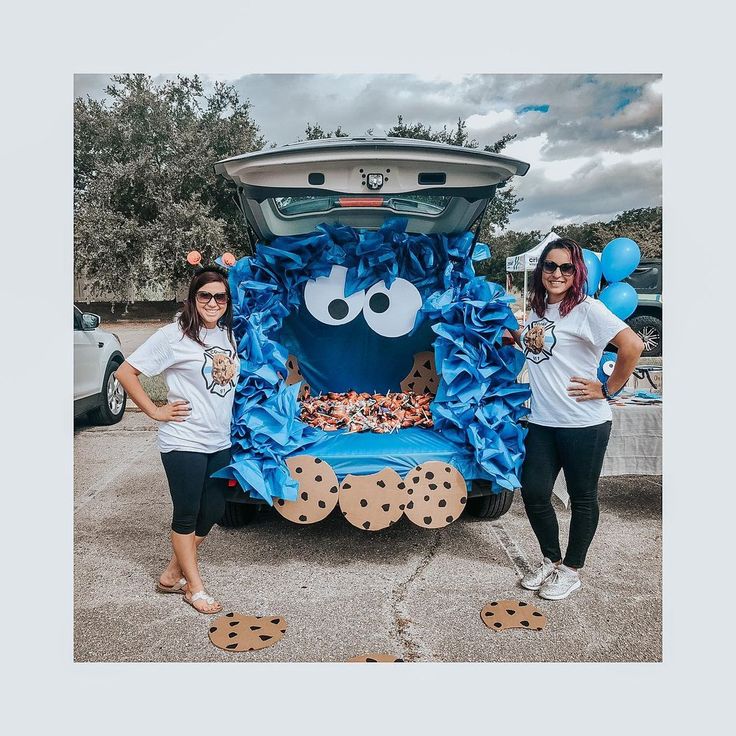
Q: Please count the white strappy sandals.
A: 2